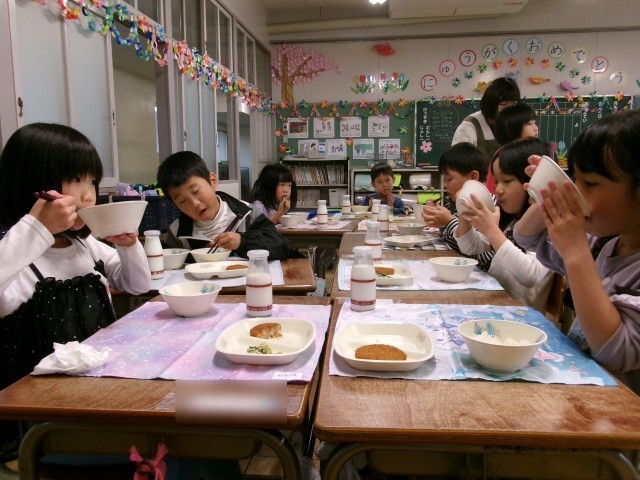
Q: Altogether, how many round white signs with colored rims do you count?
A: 10